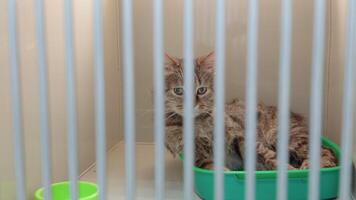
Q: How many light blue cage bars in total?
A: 12